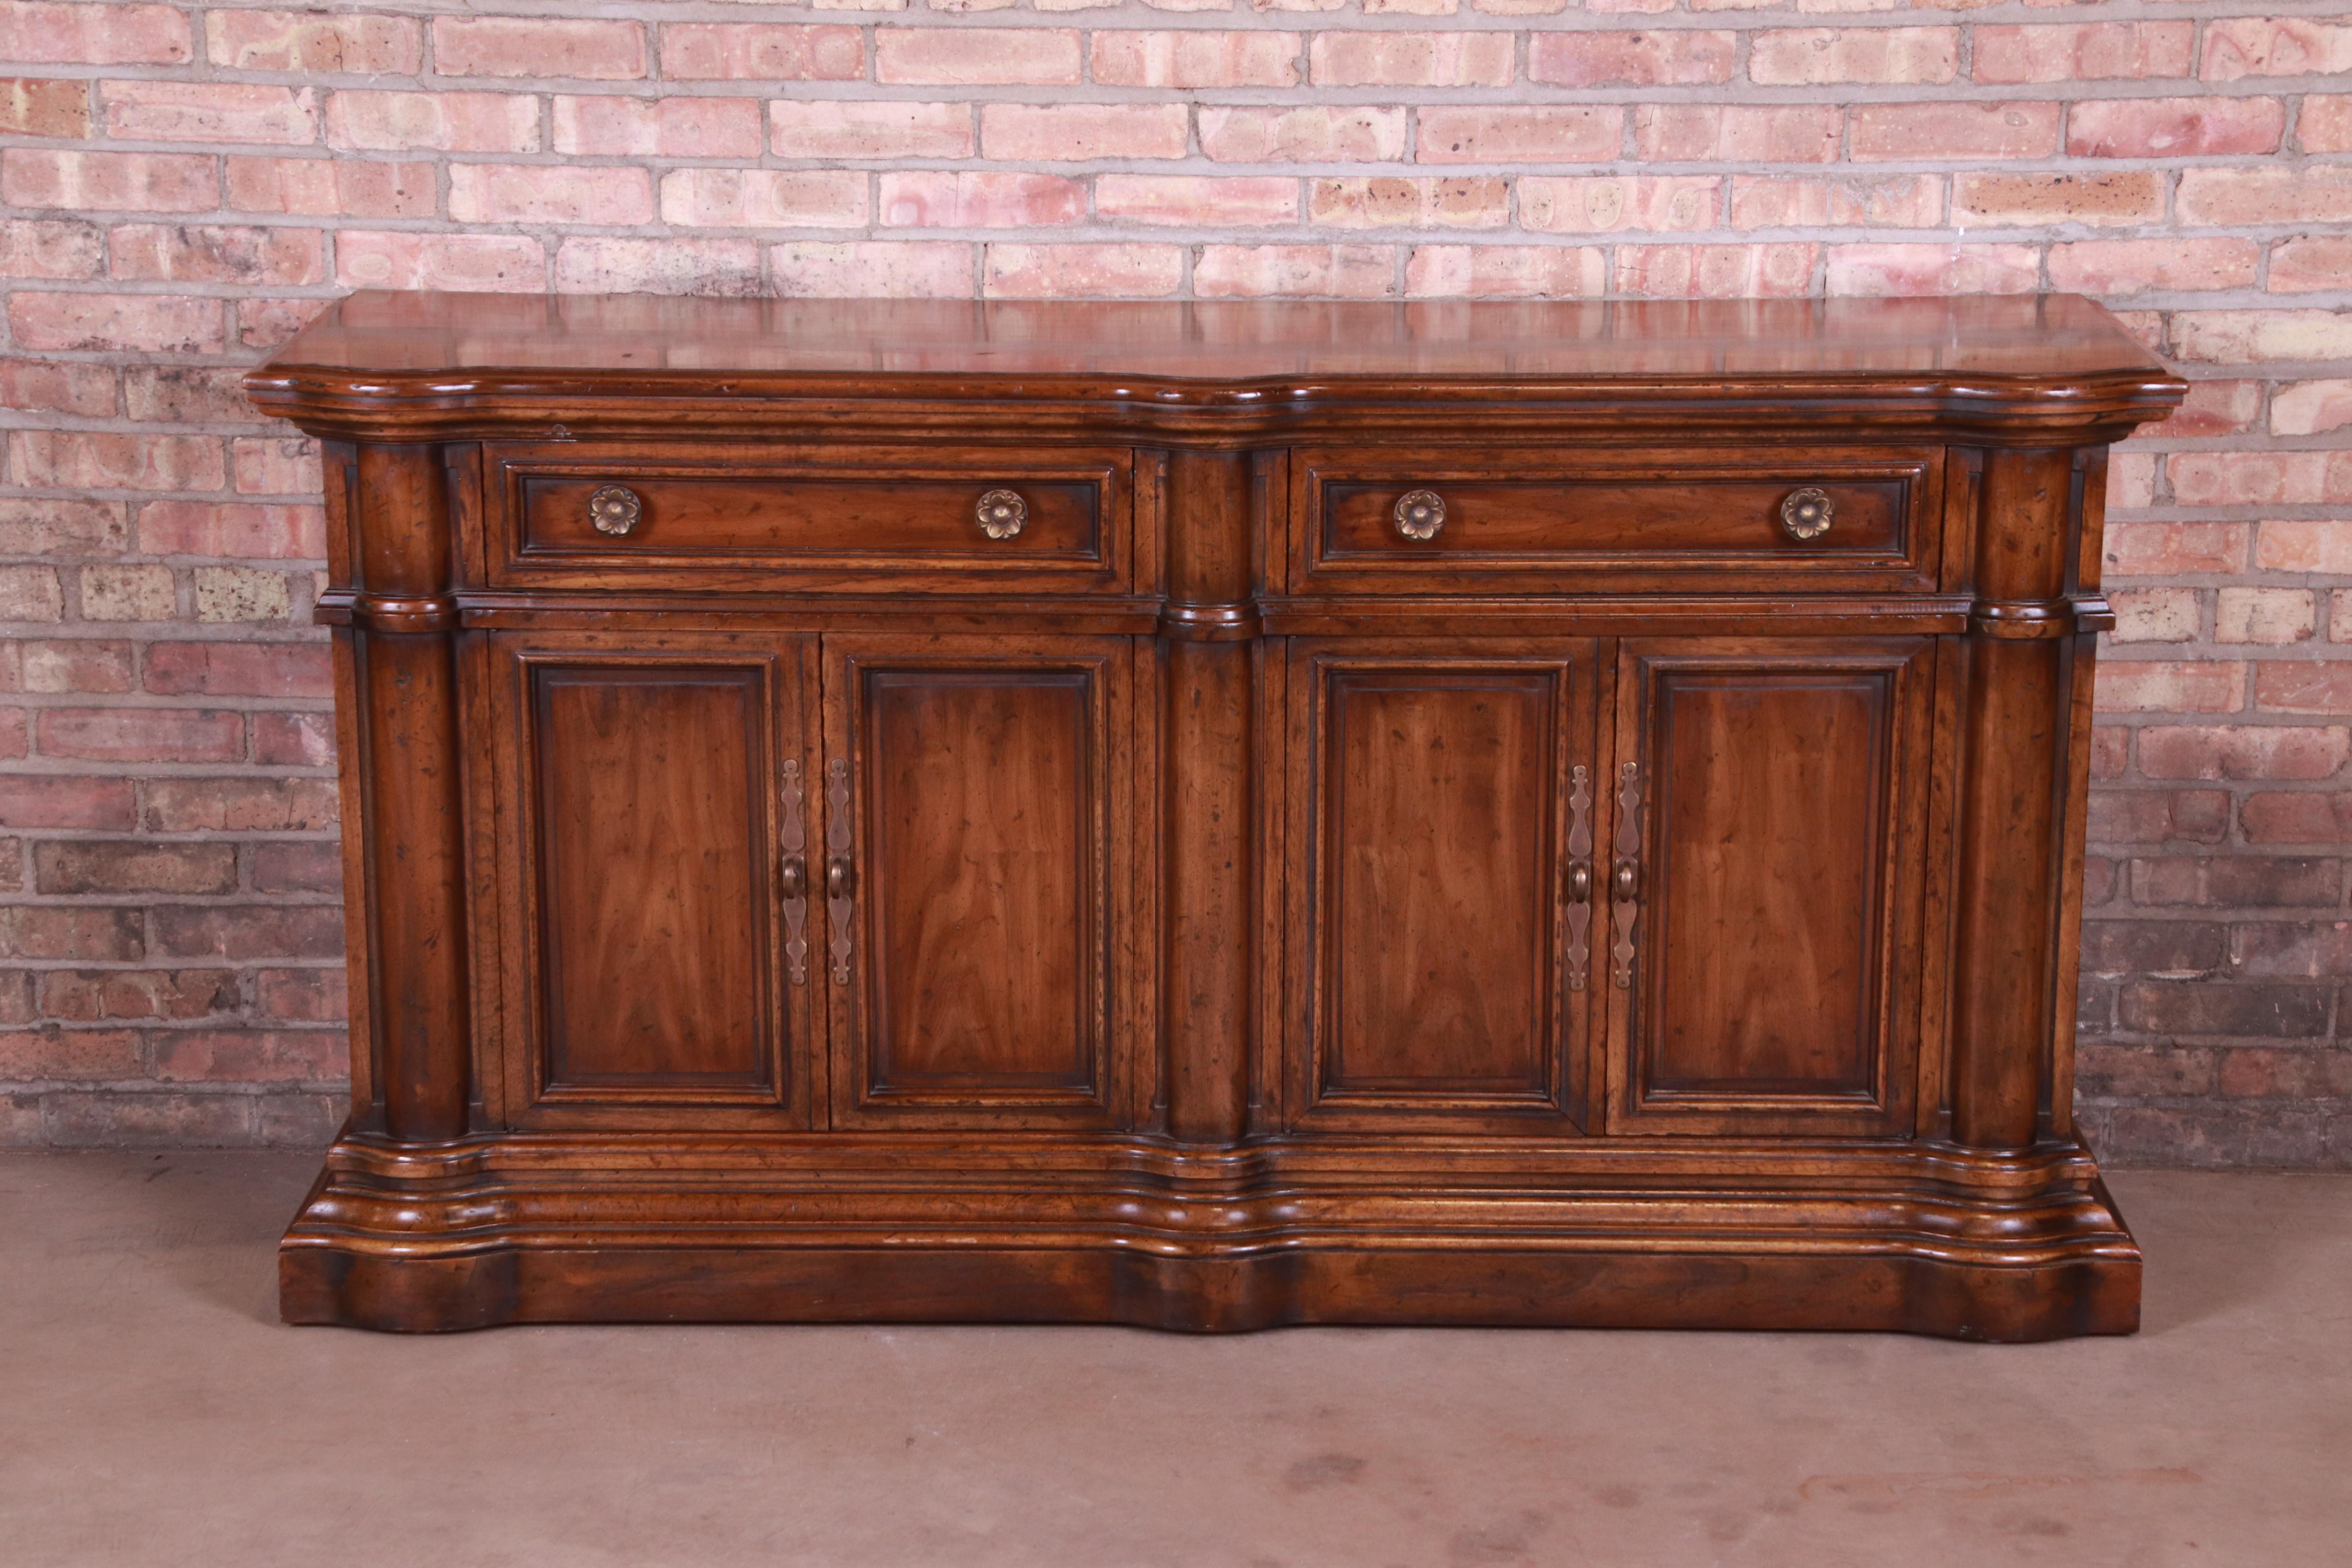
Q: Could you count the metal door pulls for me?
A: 4